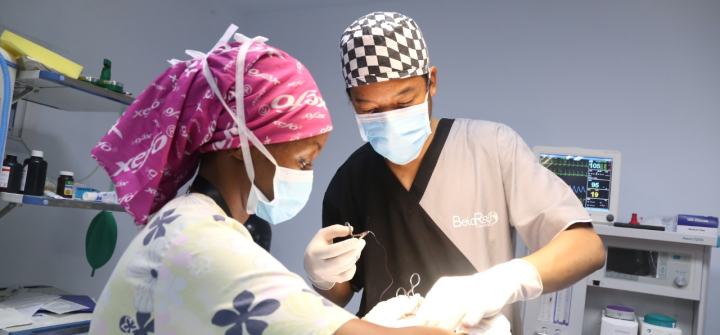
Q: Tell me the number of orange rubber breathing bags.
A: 0